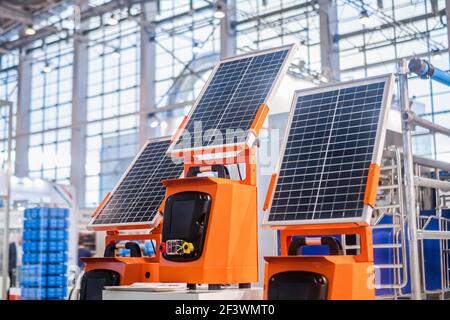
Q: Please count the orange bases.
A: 3